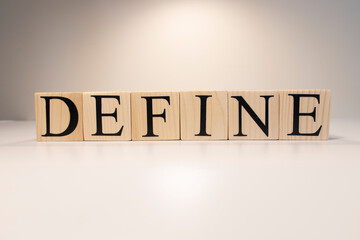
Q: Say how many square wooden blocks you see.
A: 6